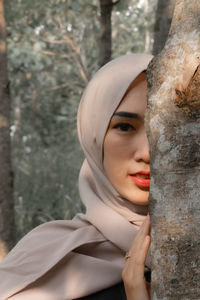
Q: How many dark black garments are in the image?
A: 1